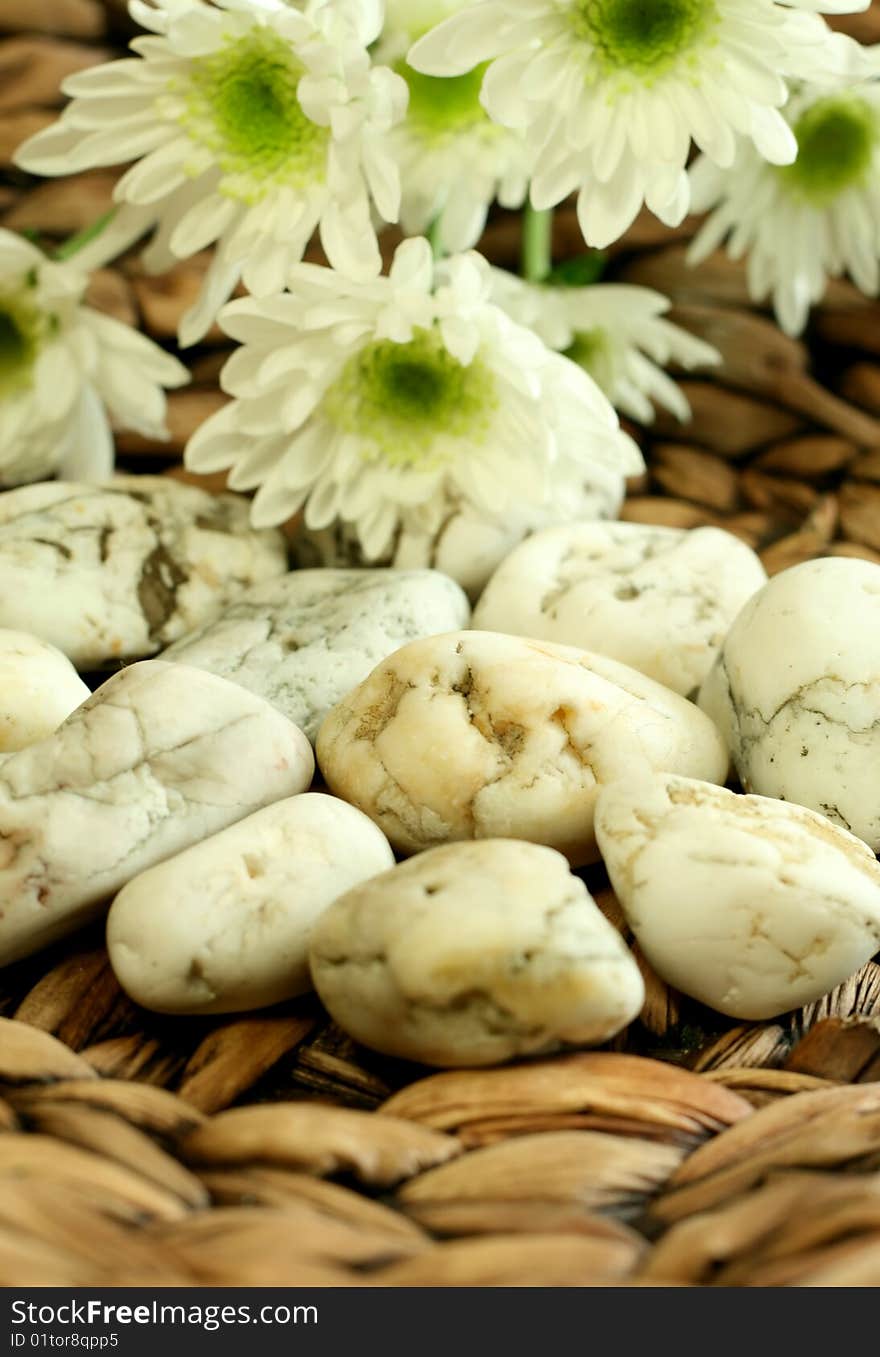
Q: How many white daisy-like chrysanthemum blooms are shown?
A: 7